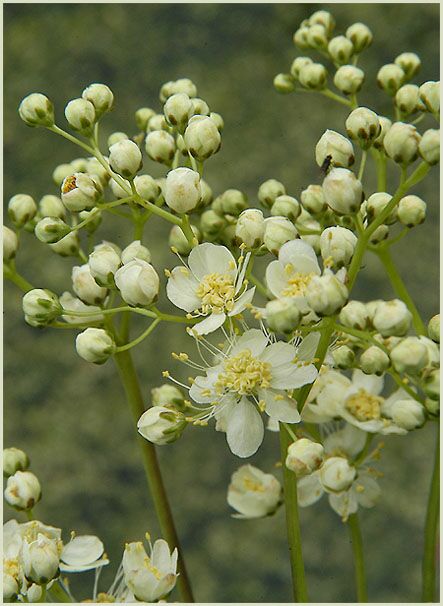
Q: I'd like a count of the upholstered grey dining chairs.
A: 0